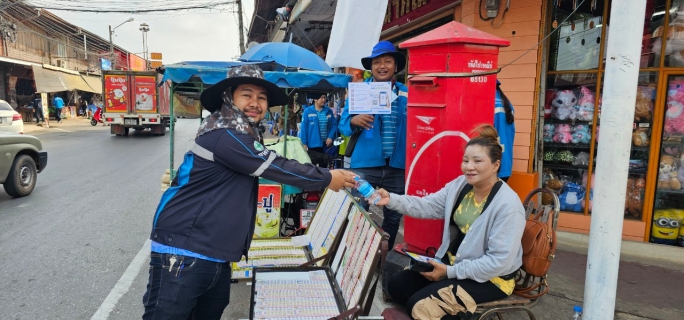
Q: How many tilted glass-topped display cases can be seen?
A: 2